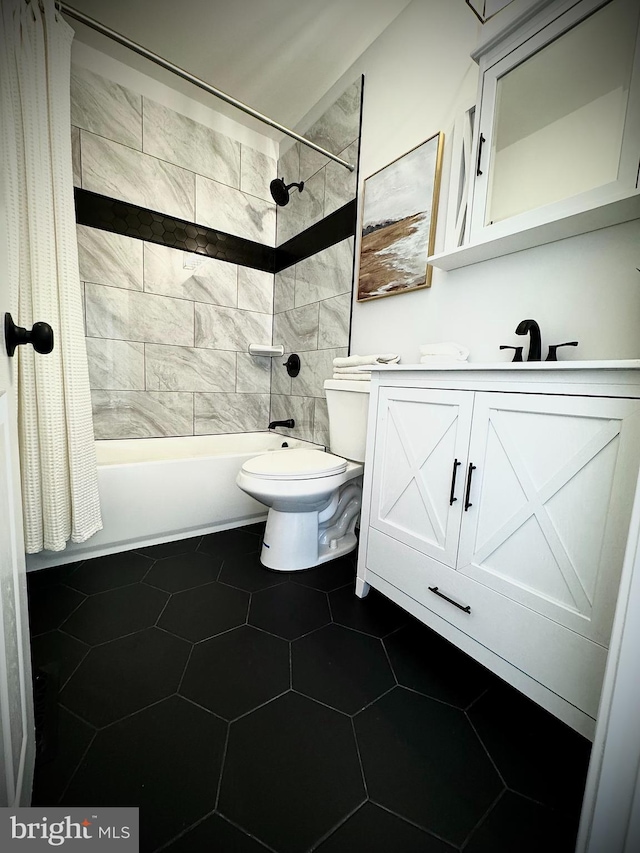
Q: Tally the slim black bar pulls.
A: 4